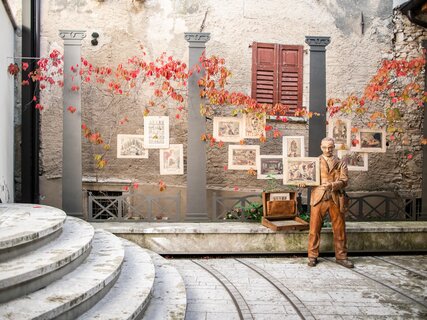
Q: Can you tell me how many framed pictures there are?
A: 12